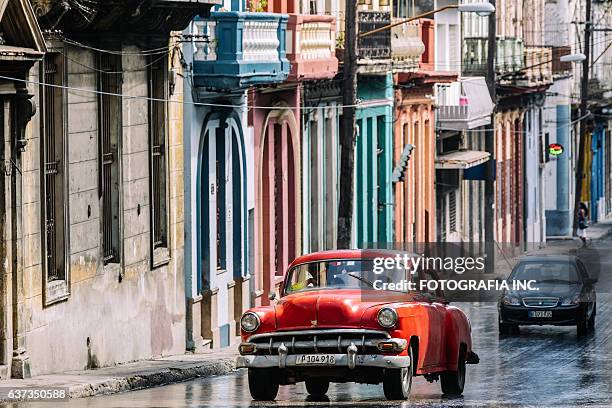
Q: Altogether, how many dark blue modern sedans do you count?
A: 1